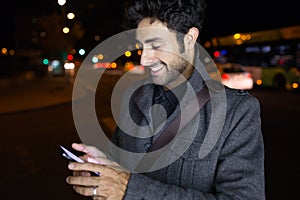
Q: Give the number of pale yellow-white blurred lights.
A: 3